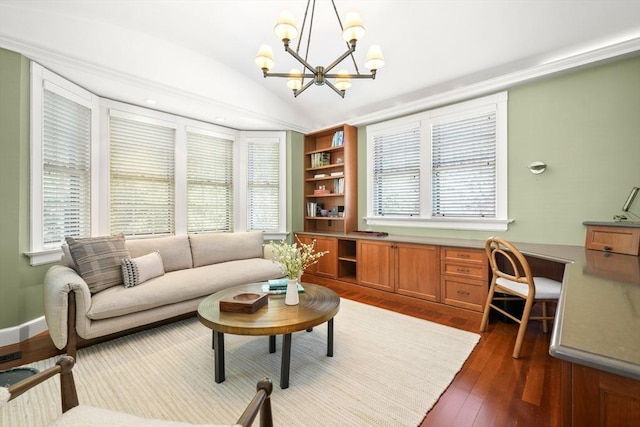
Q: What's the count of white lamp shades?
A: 6